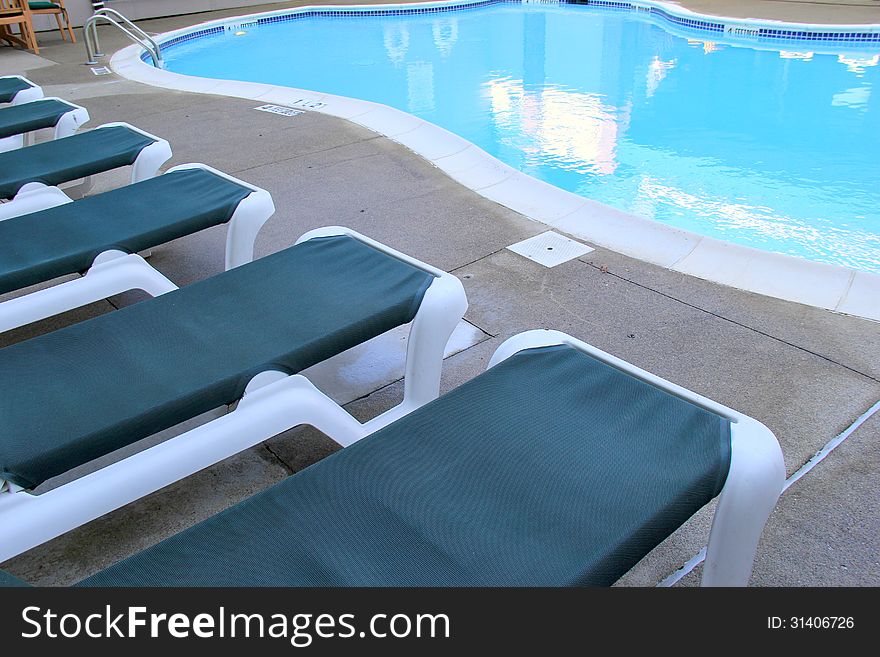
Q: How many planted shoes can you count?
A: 0